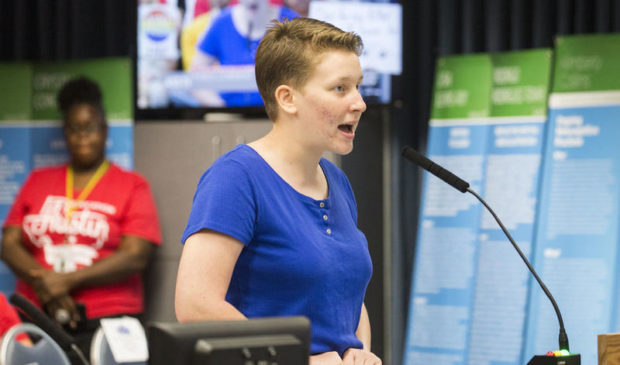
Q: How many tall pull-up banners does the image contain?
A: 5